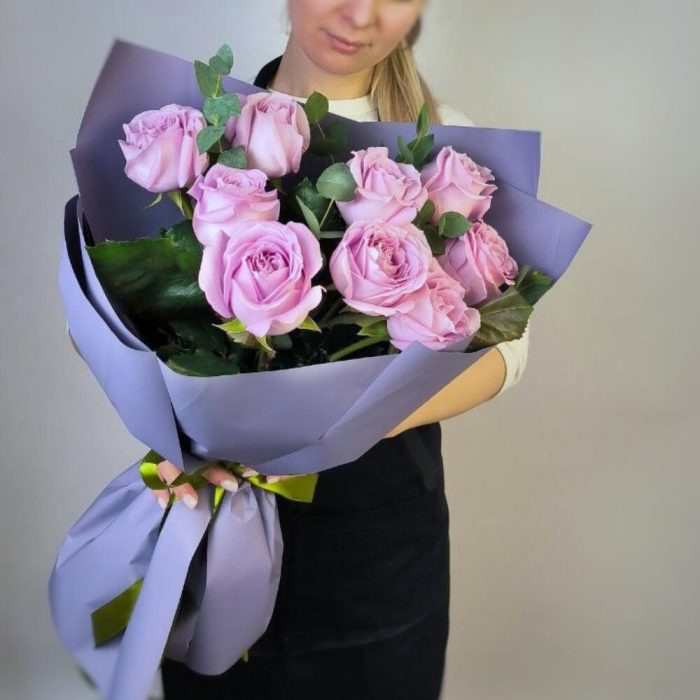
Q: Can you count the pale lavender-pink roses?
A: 9